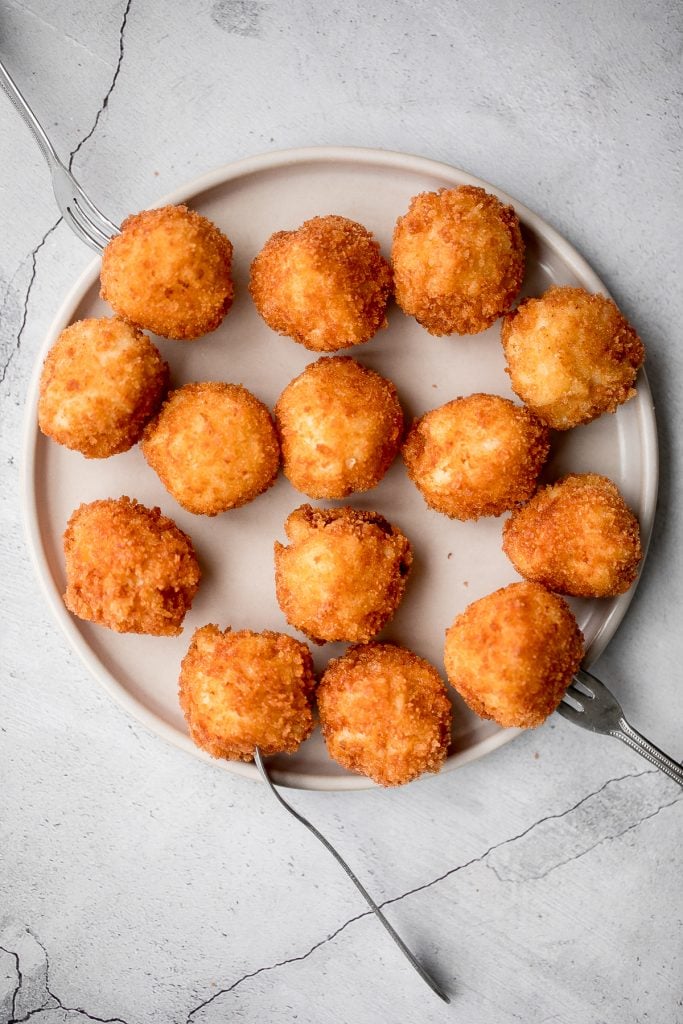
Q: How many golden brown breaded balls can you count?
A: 14